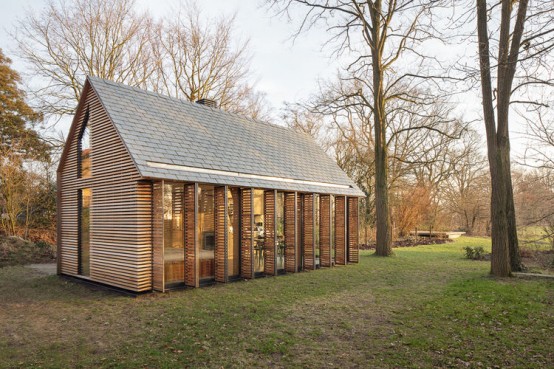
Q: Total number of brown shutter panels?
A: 10